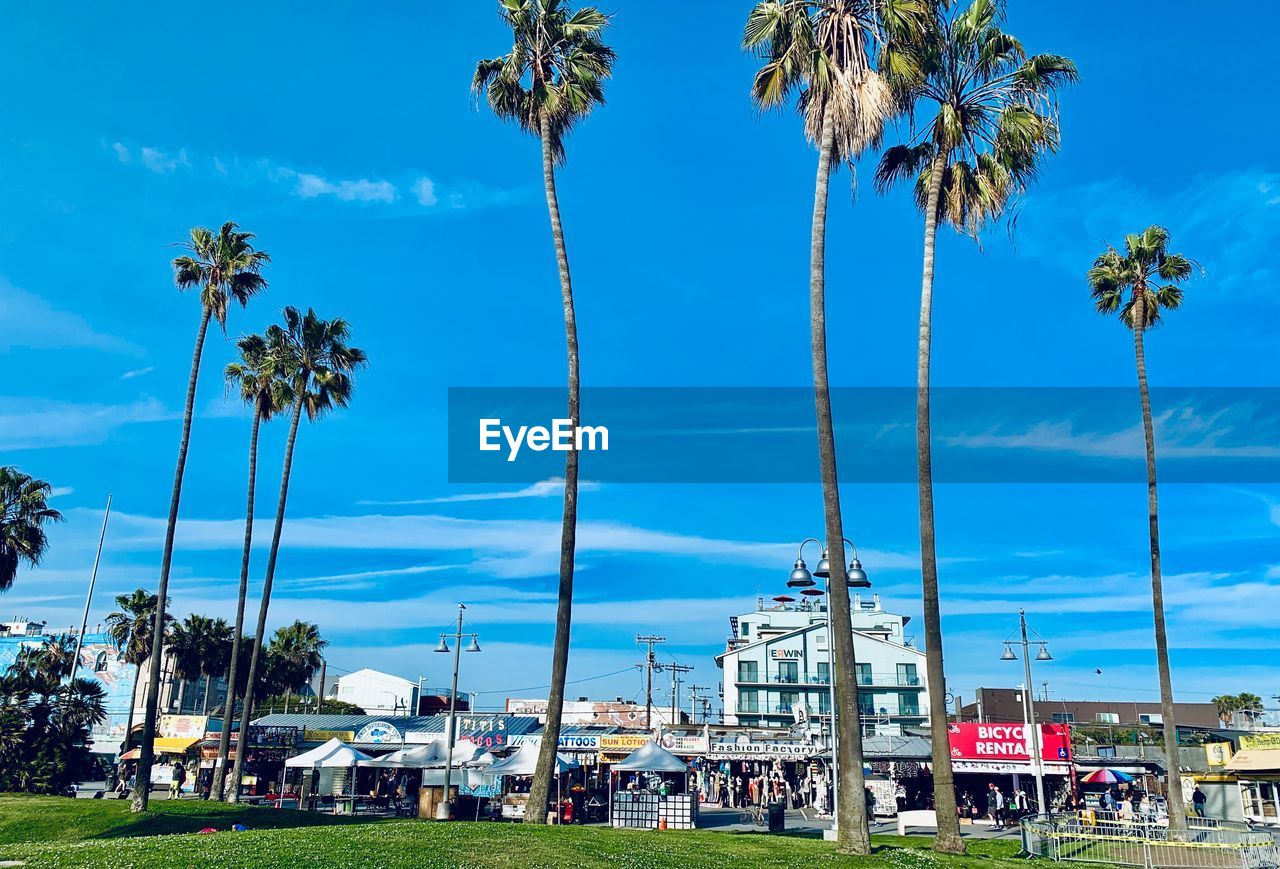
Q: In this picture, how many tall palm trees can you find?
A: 7